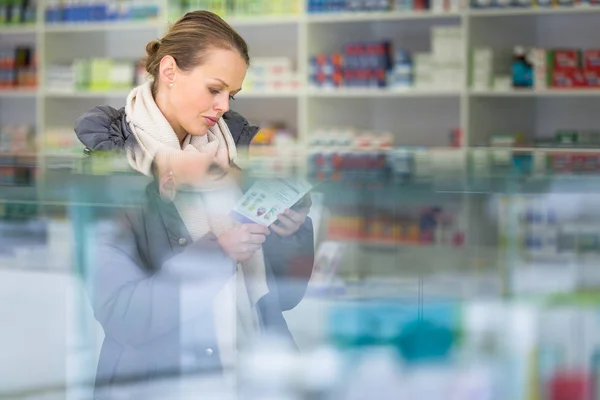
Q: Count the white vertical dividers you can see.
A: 4